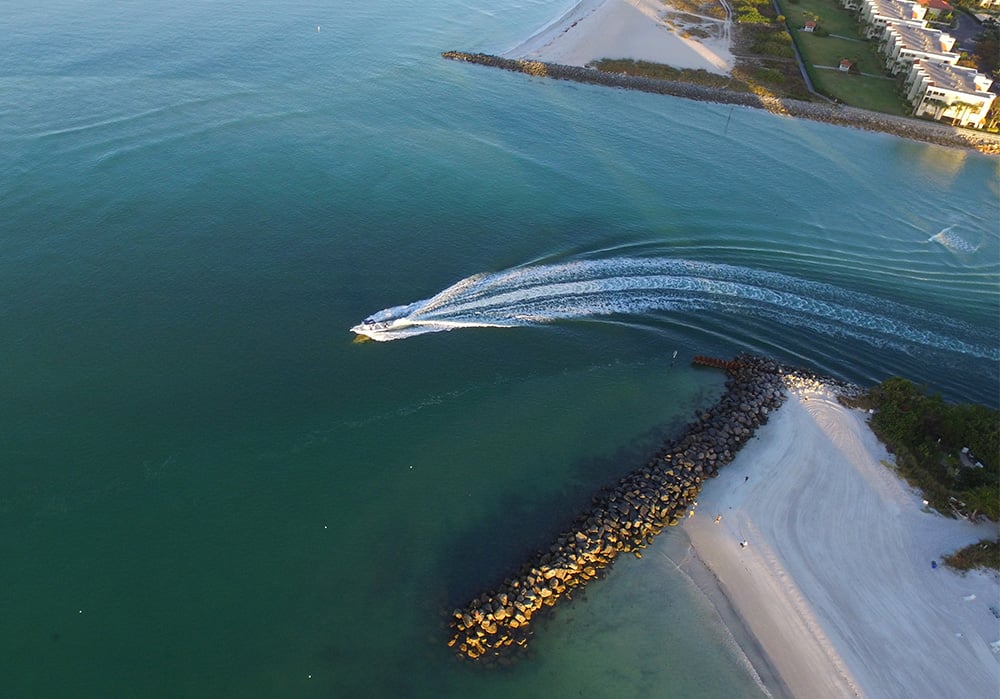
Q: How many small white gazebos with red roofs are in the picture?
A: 2